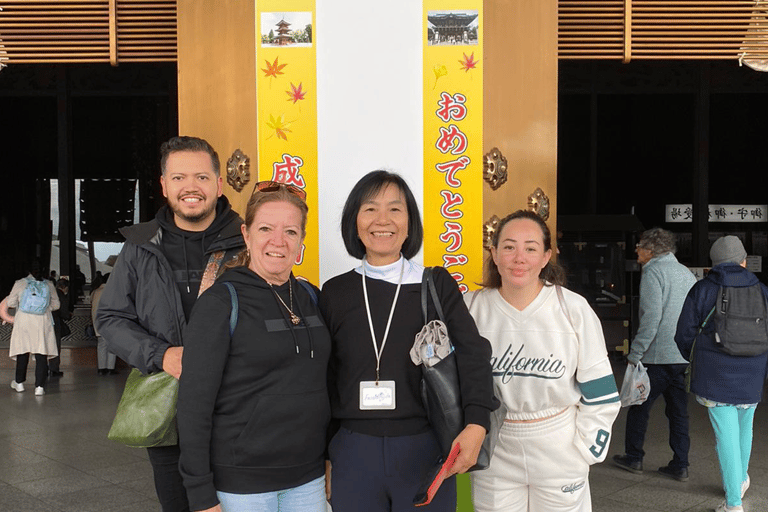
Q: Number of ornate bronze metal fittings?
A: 4